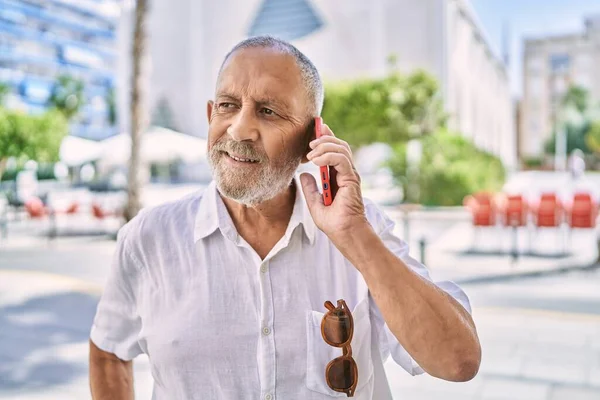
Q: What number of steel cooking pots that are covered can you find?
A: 0